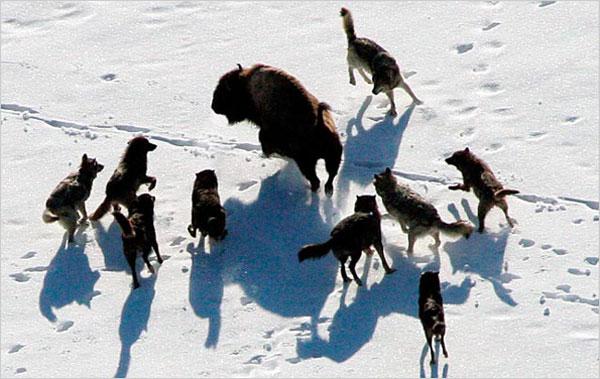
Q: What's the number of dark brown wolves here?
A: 6